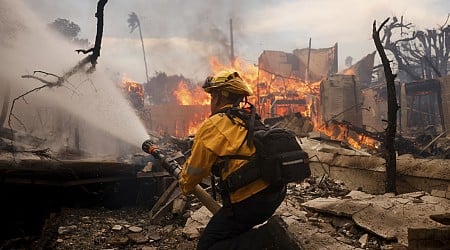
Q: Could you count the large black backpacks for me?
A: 1